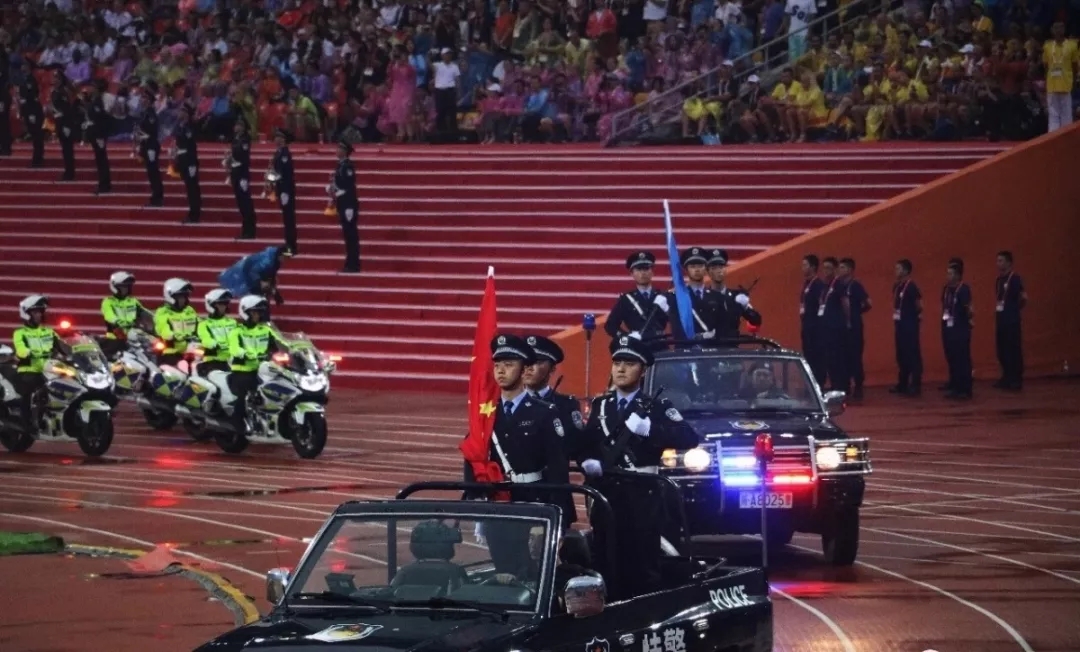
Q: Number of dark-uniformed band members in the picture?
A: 9